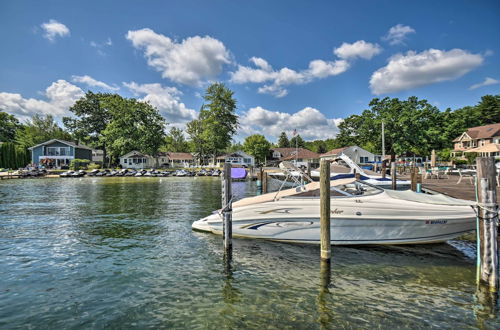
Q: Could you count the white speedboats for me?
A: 2